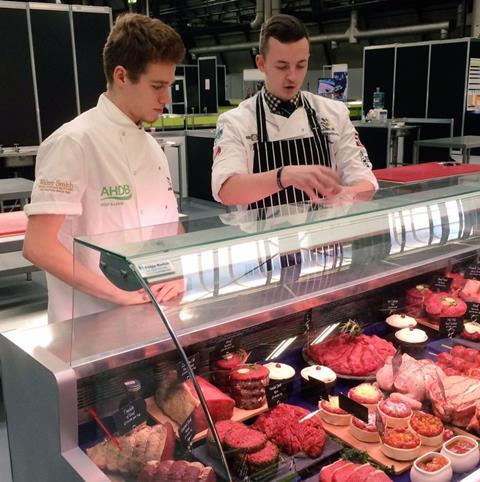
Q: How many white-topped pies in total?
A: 4